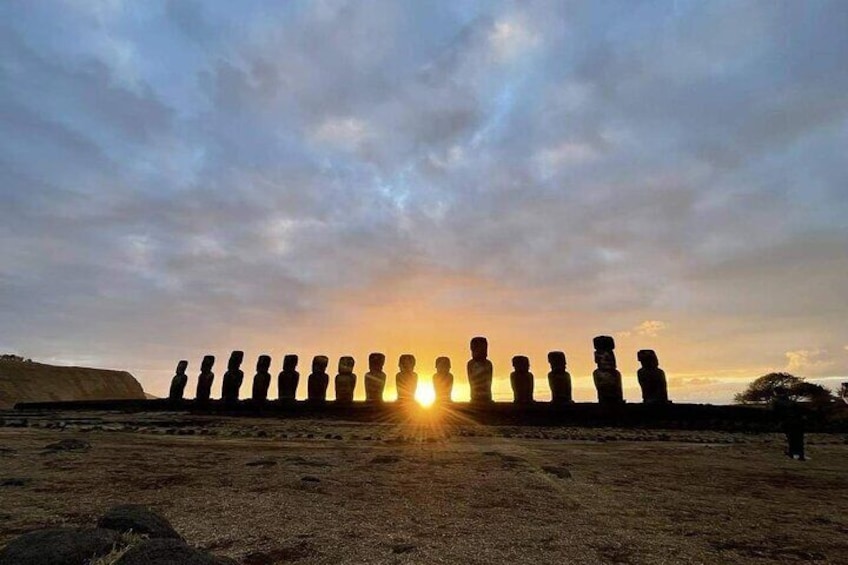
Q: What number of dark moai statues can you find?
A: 15